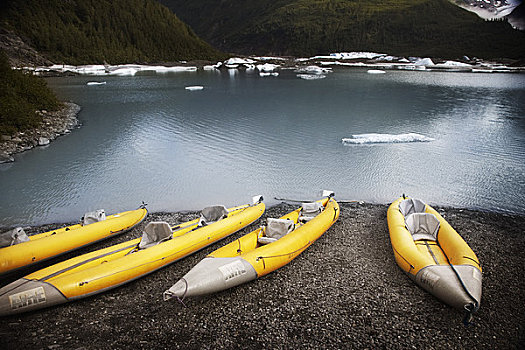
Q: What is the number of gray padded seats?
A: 8